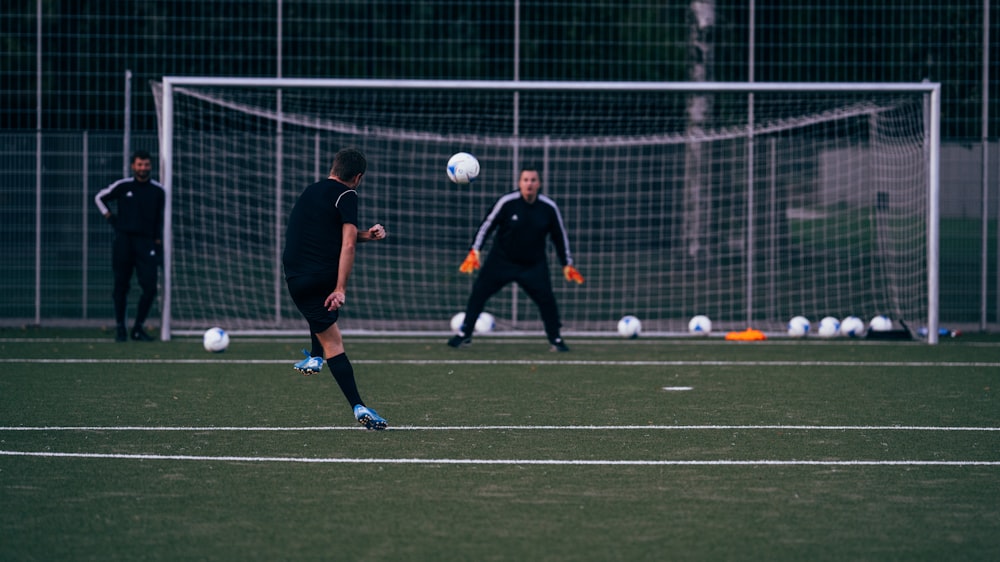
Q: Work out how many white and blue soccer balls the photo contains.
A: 10